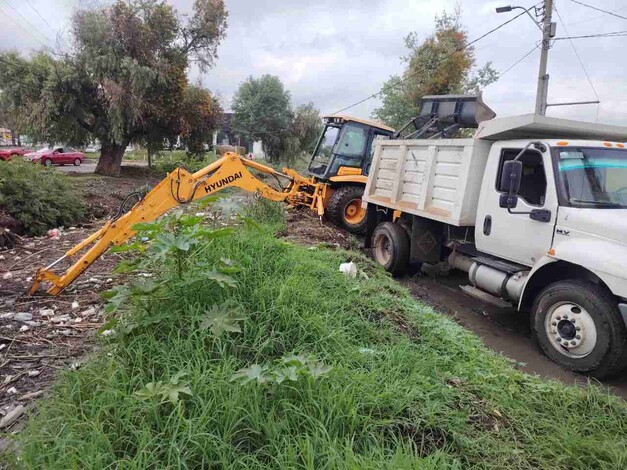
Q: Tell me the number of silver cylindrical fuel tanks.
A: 1